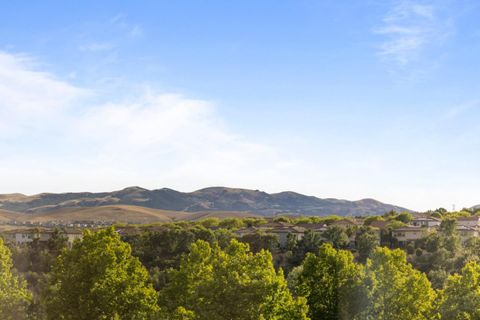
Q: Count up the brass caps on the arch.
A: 0